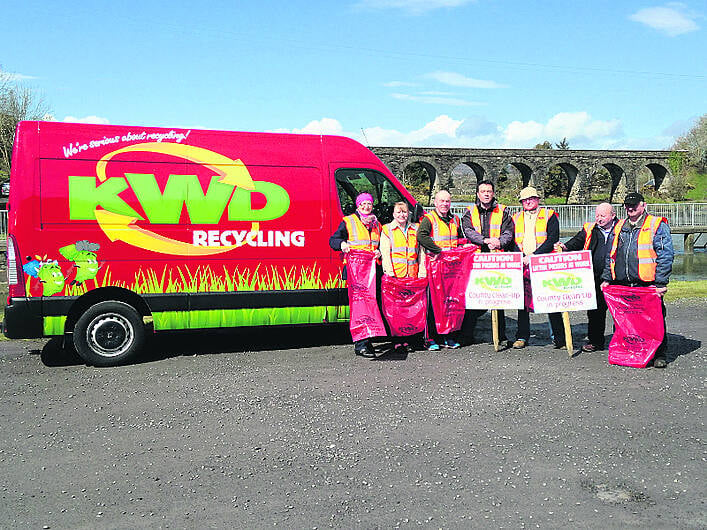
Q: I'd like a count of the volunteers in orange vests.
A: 7